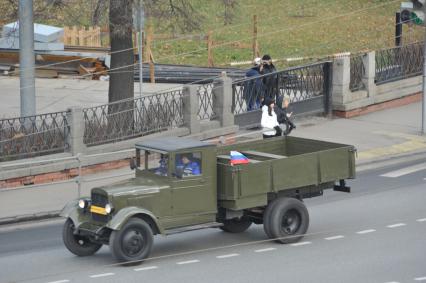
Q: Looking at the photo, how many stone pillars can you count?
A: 5